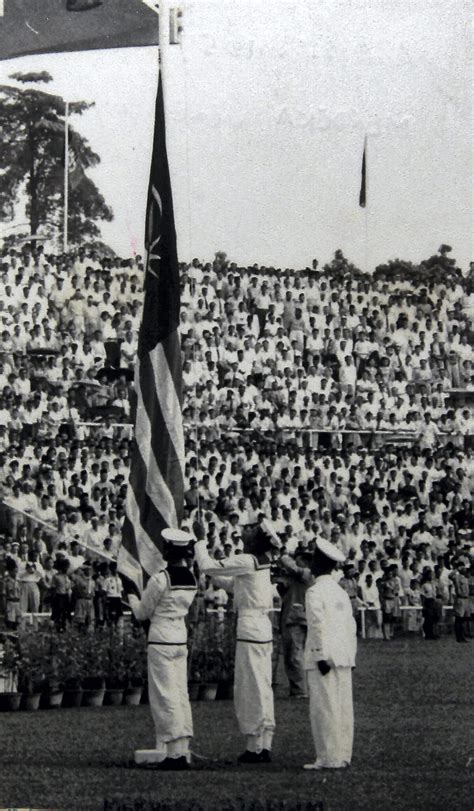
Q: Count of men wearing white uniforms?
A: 3